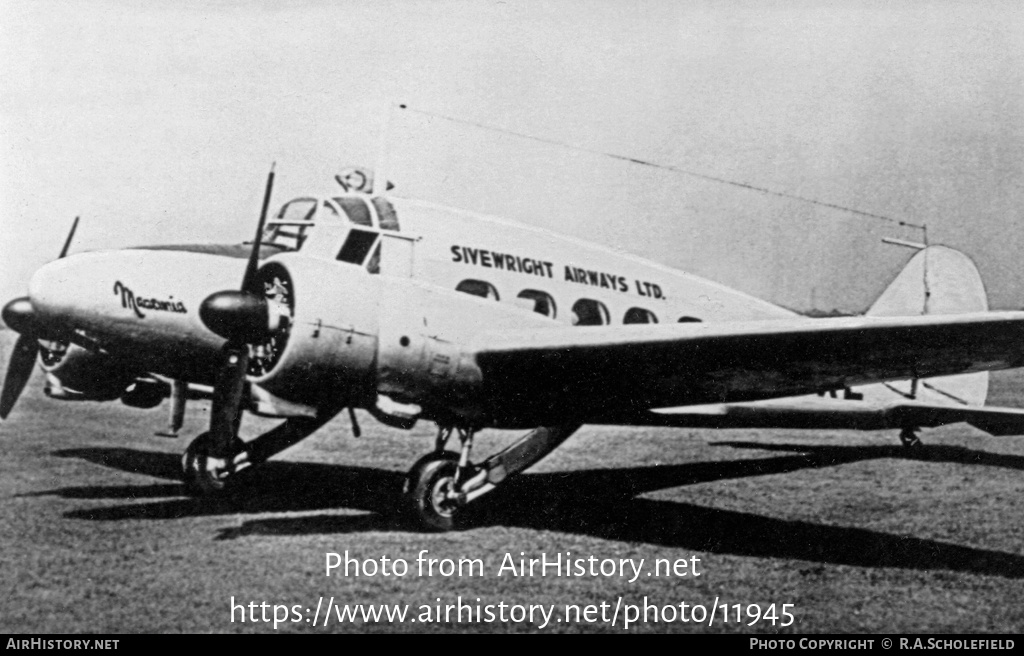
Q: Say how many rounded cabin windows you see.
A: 5